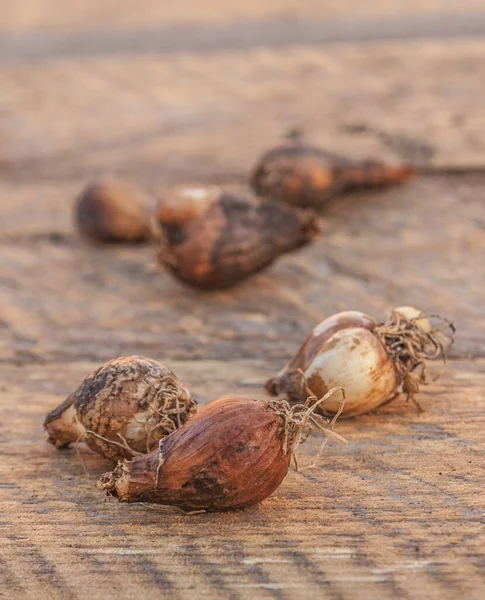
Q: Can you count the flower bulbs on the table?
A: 6